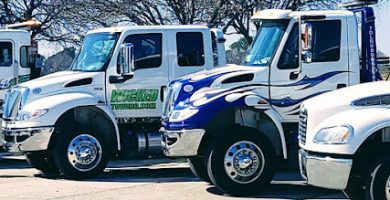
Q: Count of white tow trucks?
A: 4